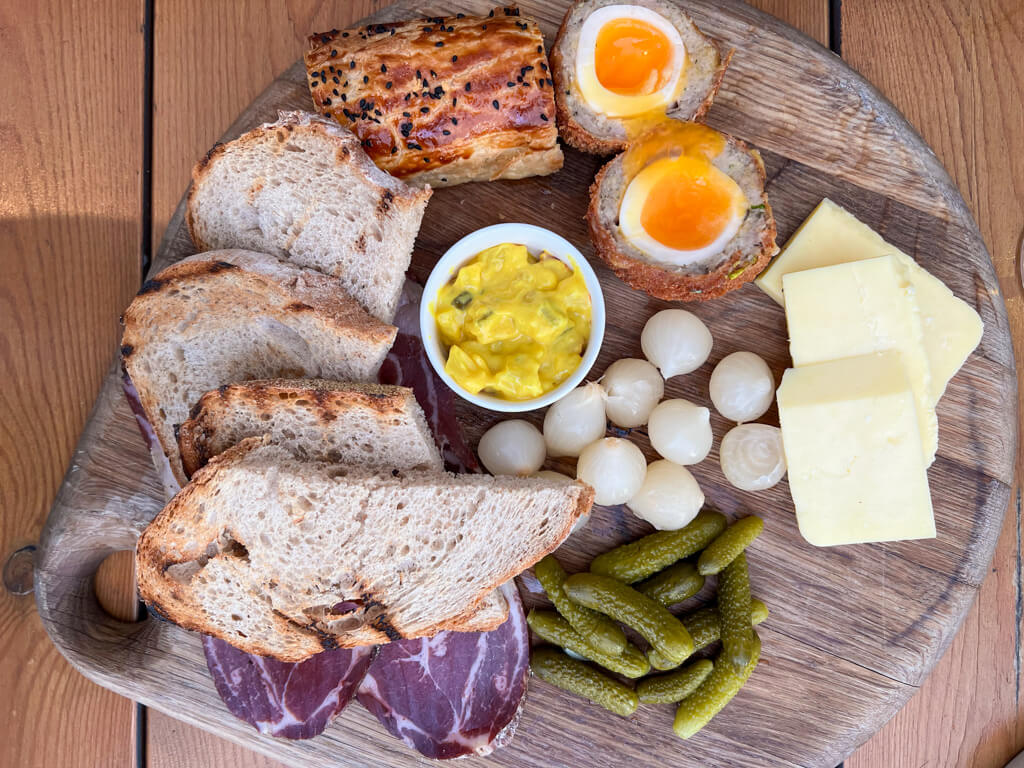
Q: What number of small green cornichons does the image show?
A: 11